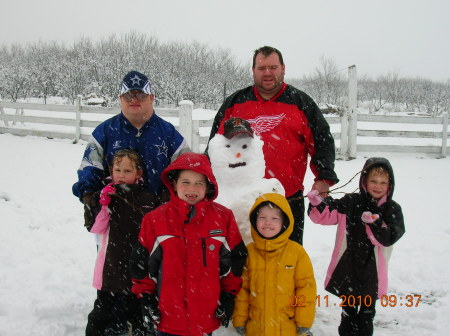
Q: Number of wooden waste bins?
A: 0